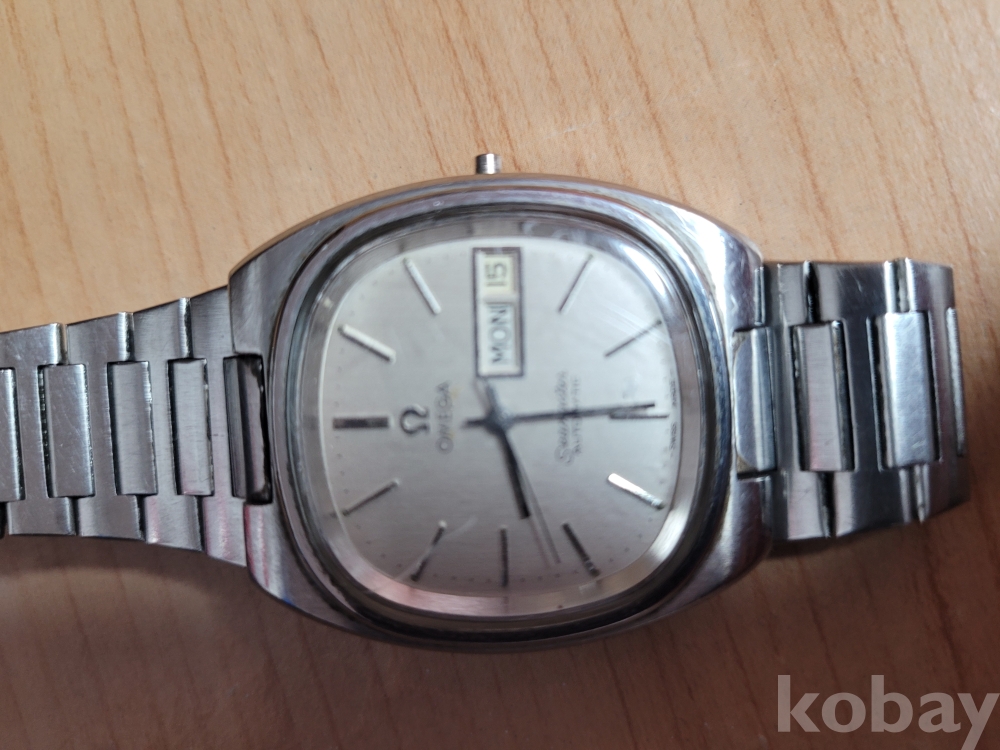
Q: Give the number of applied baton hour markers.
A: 11